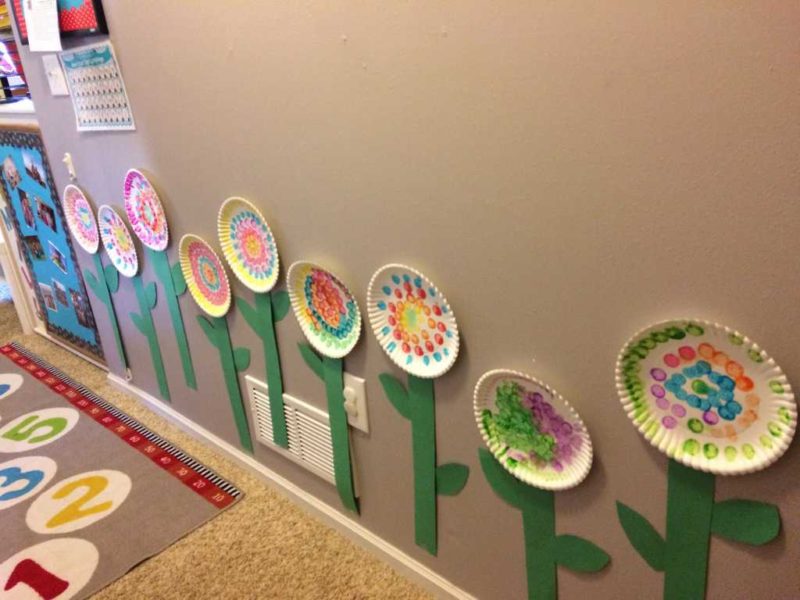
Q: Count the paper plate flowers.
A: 9